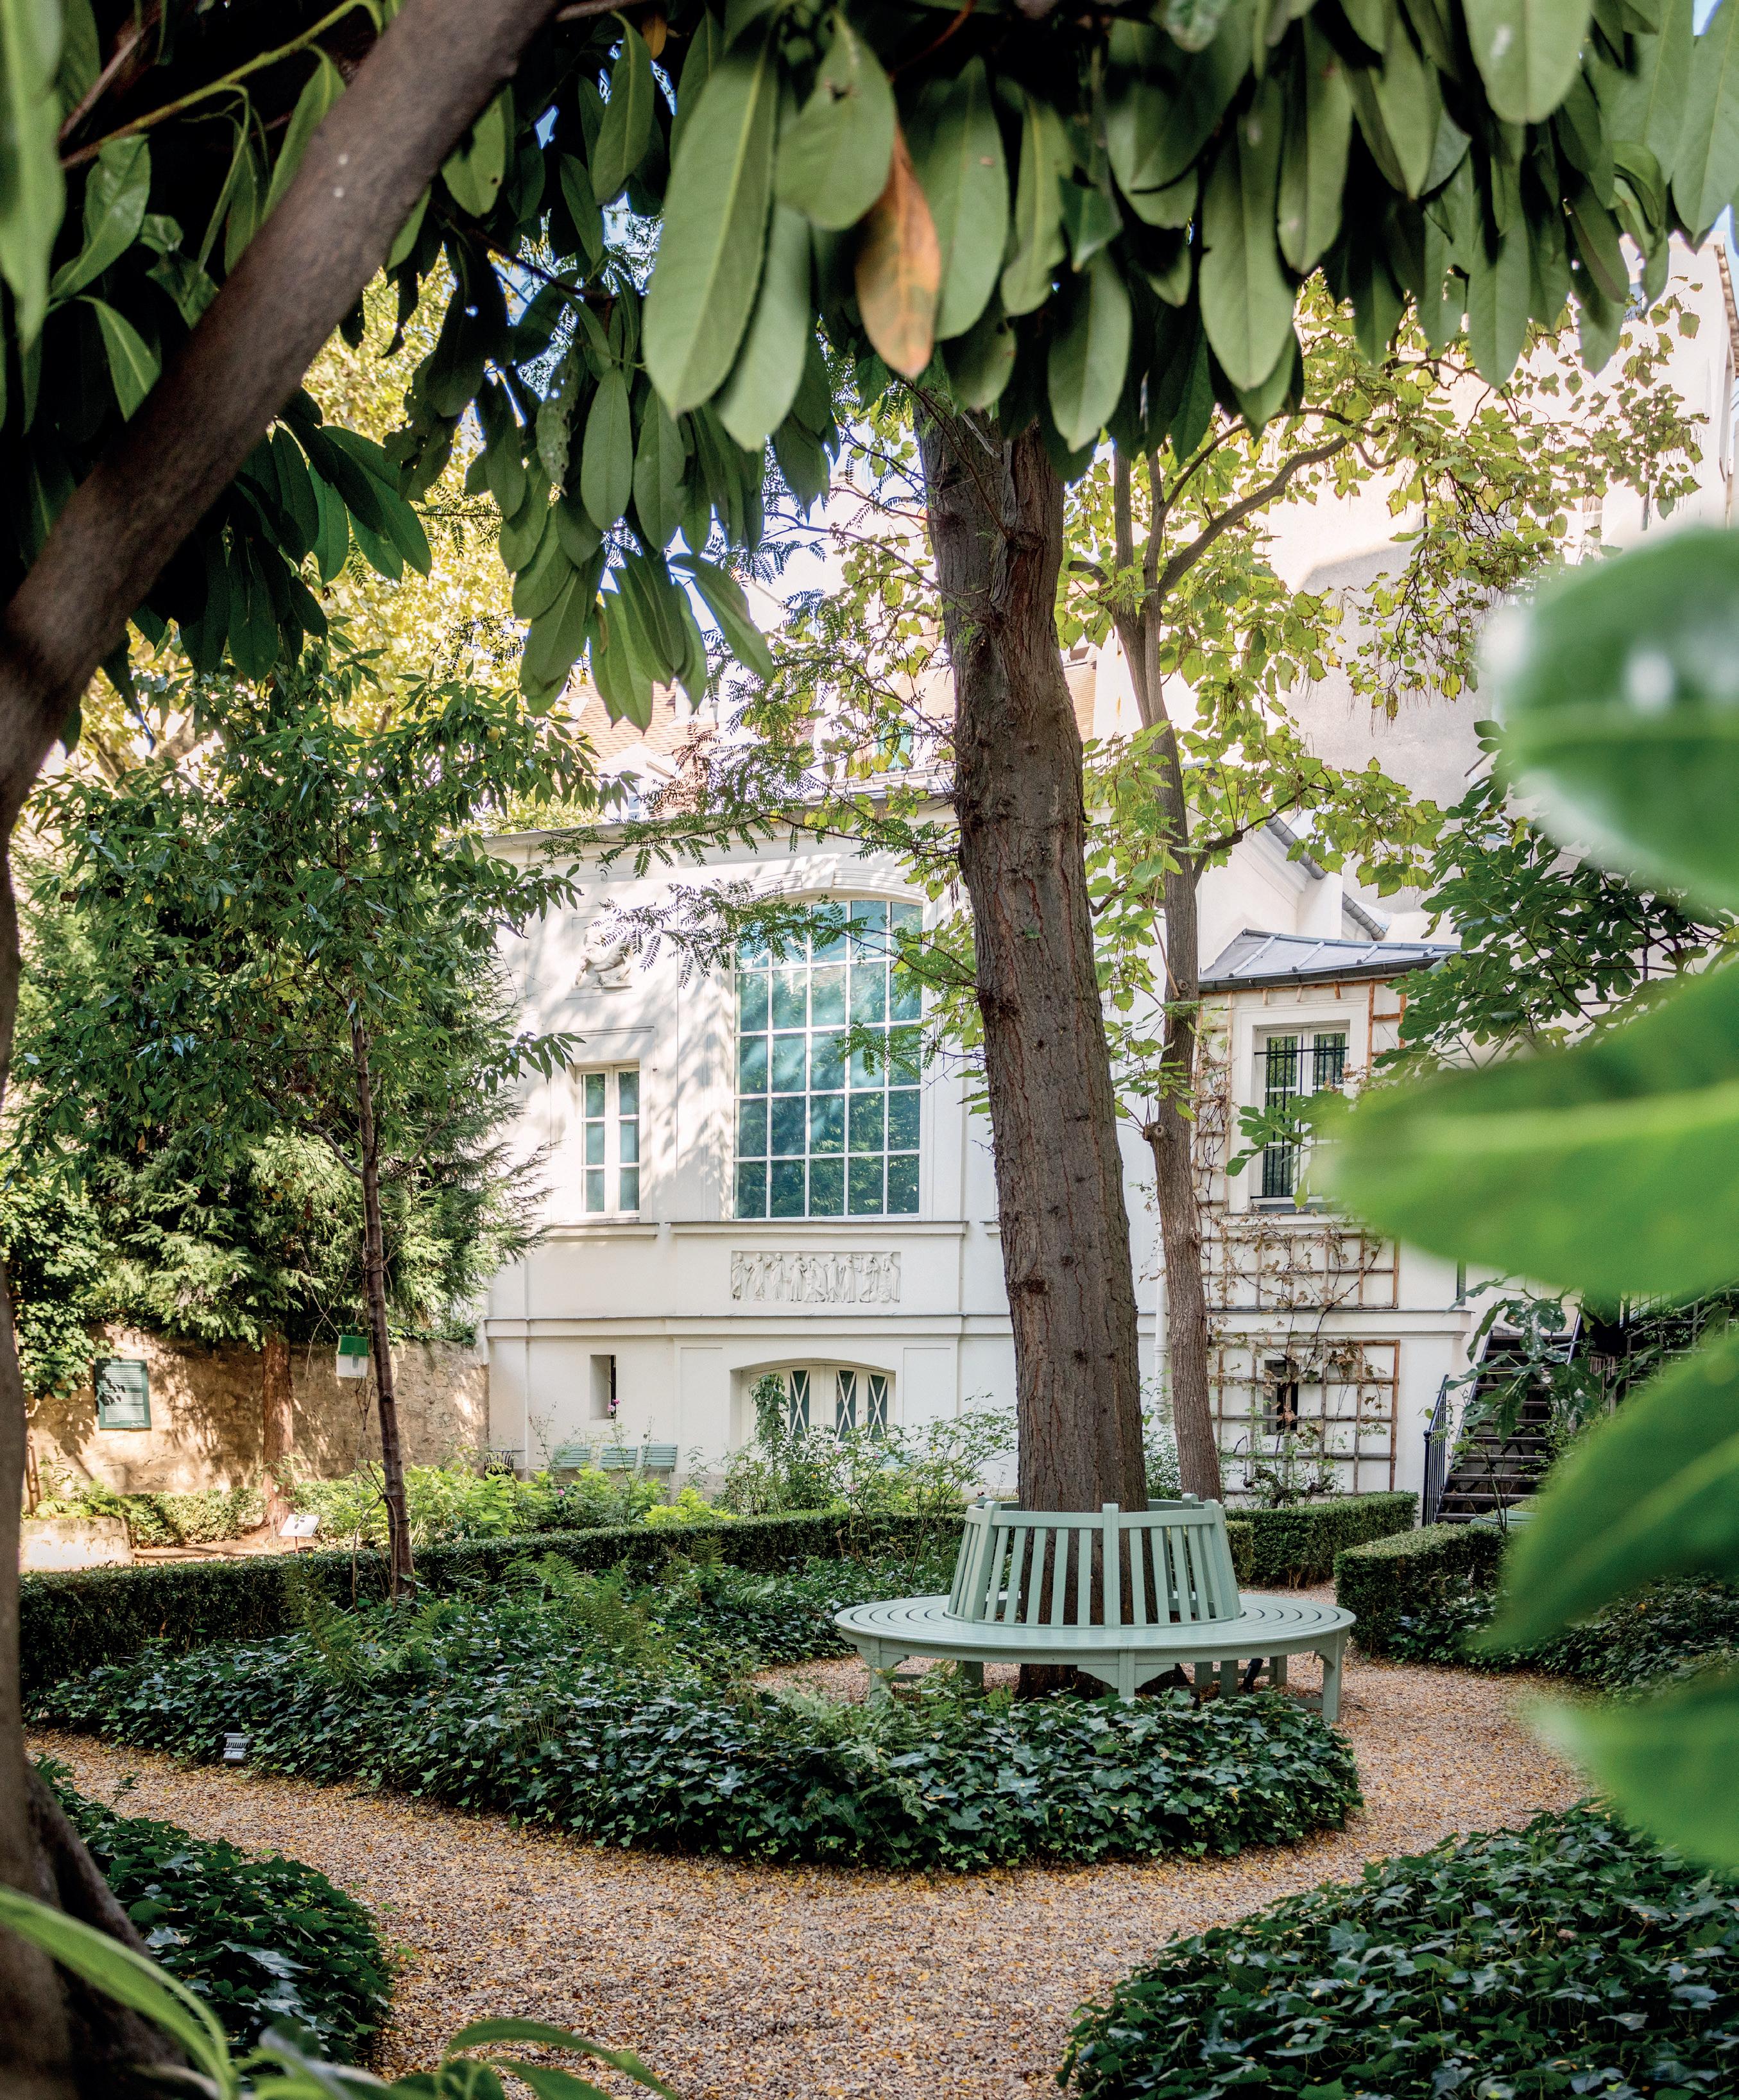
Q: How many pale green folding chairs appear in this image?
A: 3